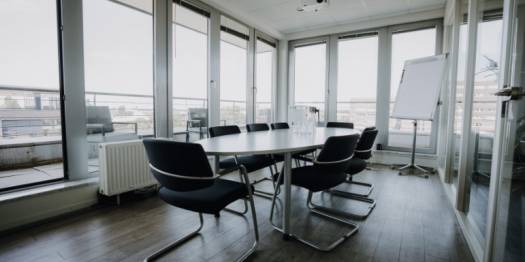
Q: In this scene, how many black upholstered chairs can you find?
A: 8